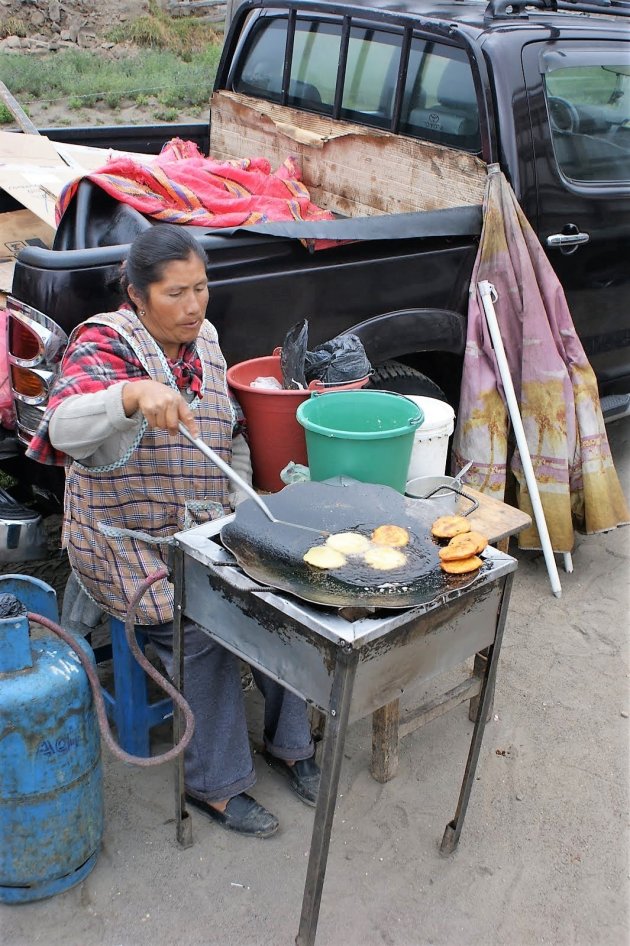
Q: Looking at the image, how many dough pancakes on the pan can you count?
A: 8